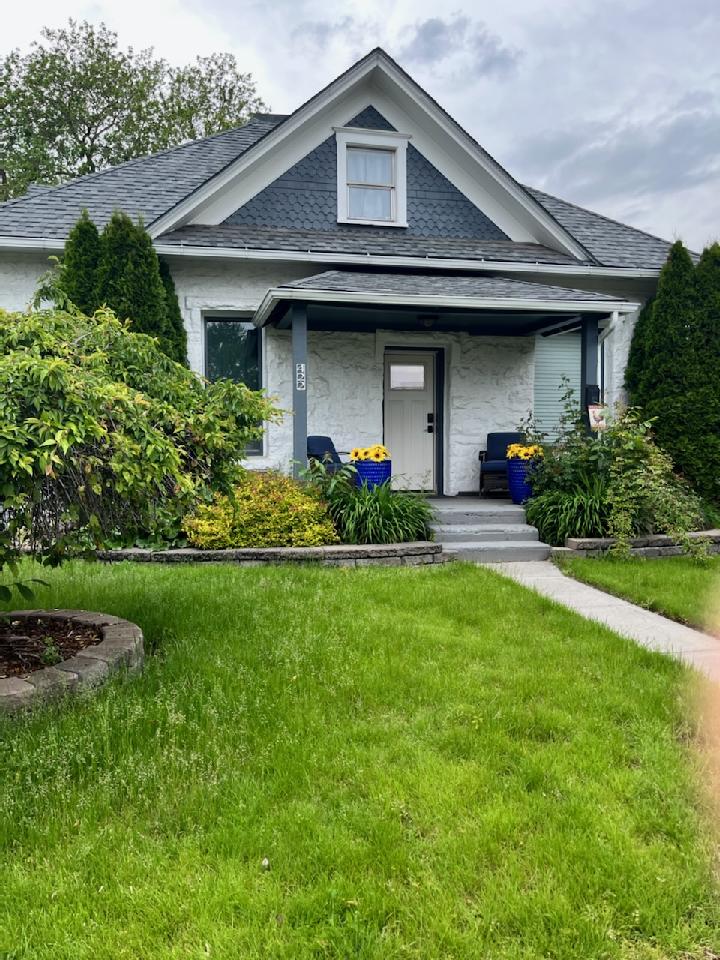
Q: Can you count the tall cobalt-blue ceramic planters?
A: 2